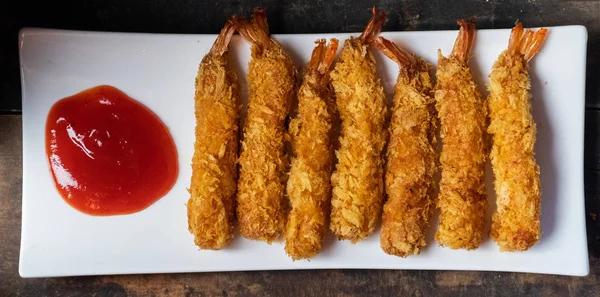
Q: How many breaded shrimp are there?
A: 7